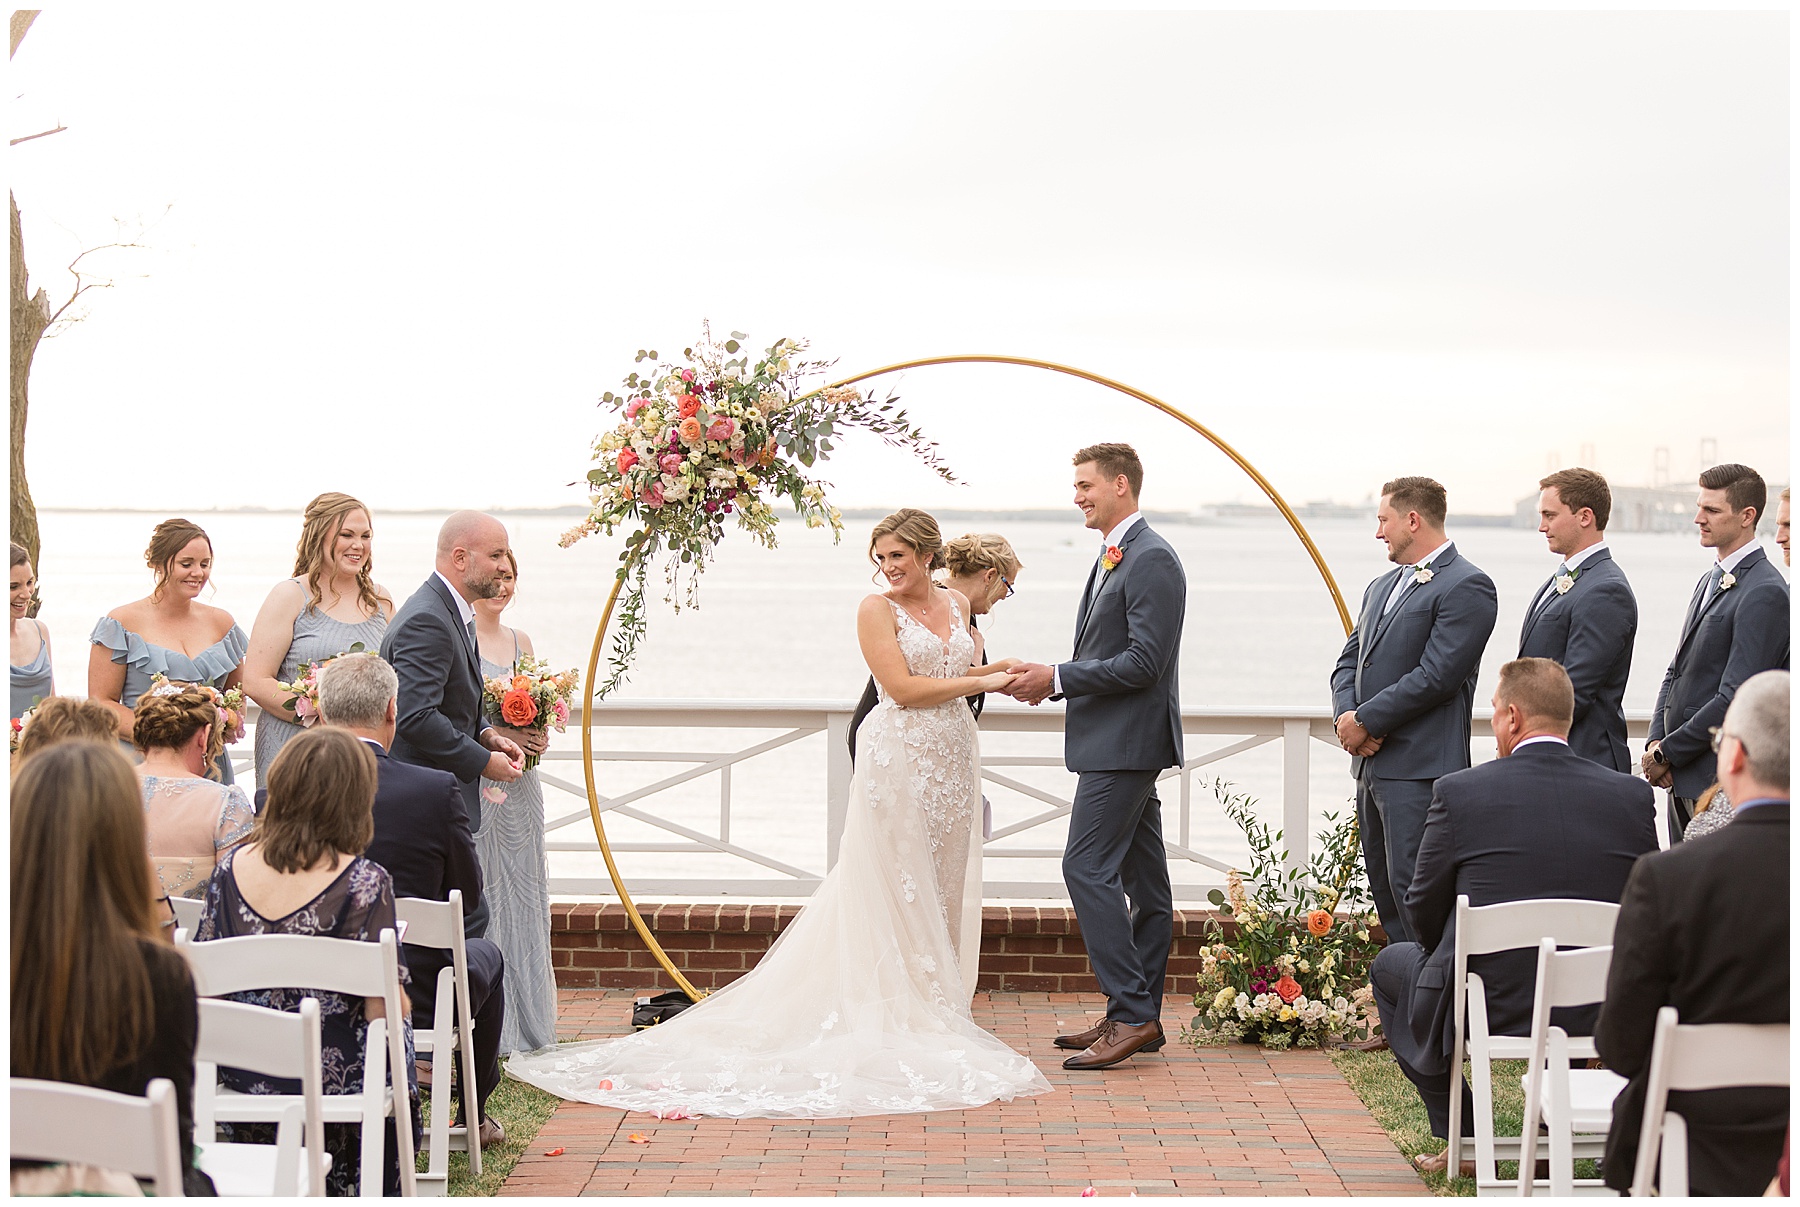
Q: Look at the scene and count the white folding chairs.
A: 8